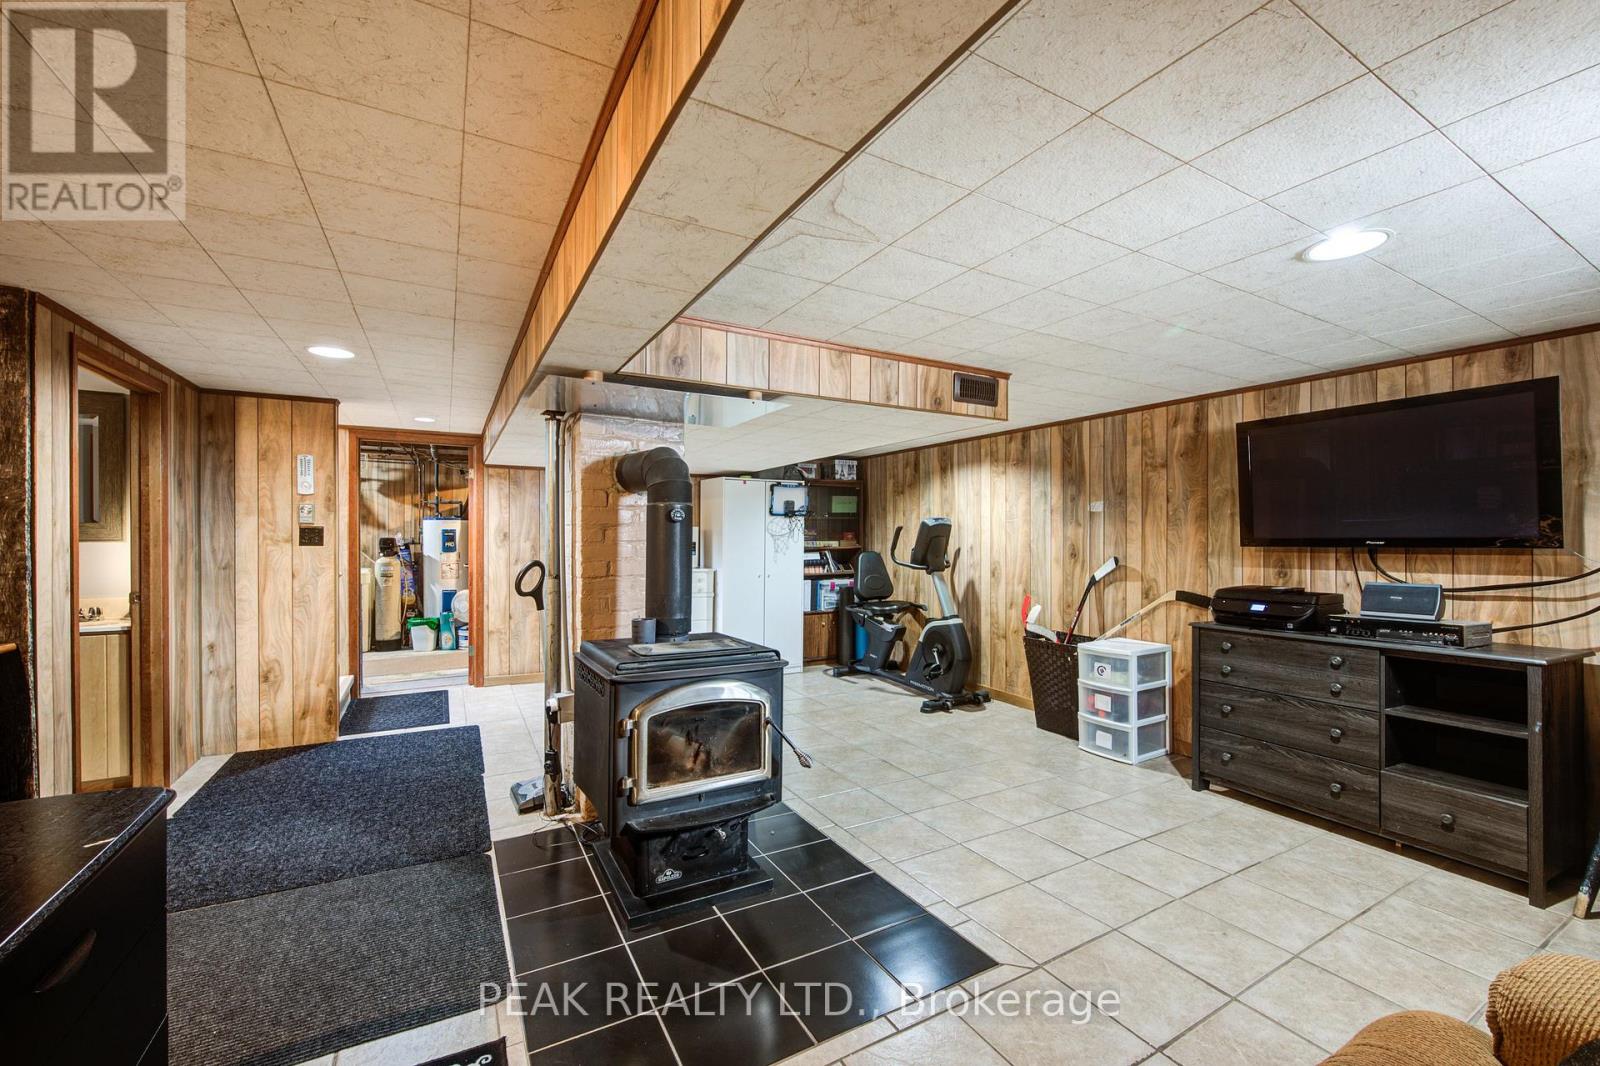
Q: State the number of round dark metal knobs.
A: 9